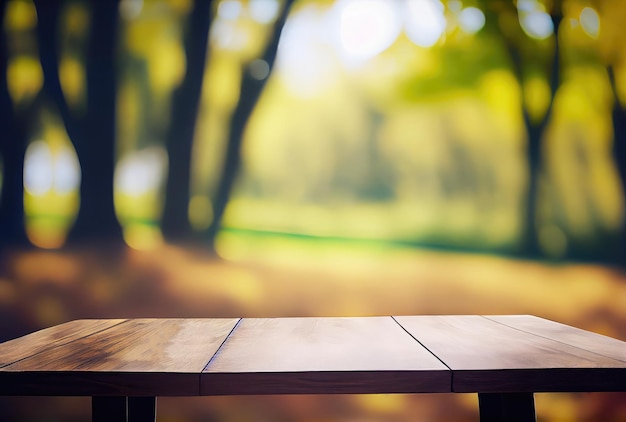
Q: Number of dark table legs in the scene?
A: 2